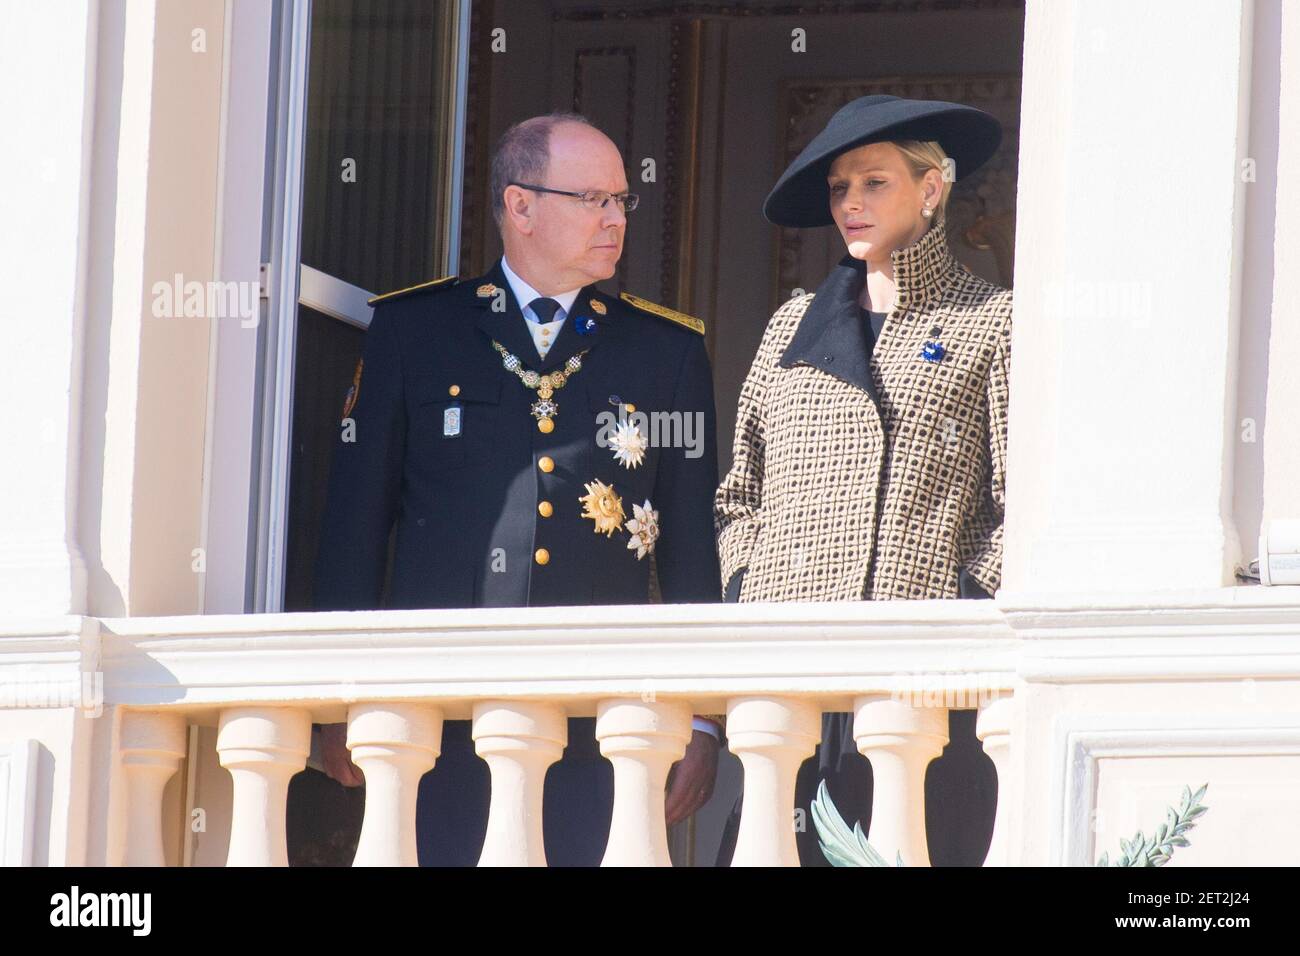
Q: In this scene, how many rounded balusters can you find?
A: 8